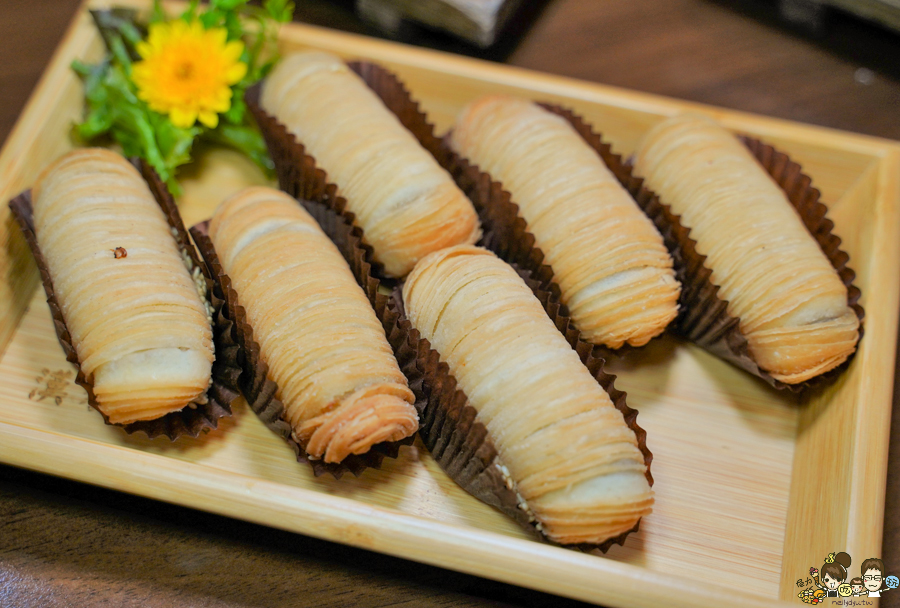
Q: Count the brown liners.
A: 6